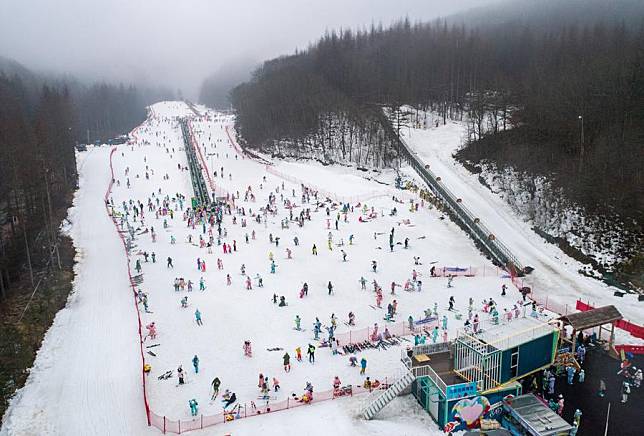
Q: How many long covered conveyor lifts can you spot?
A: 2